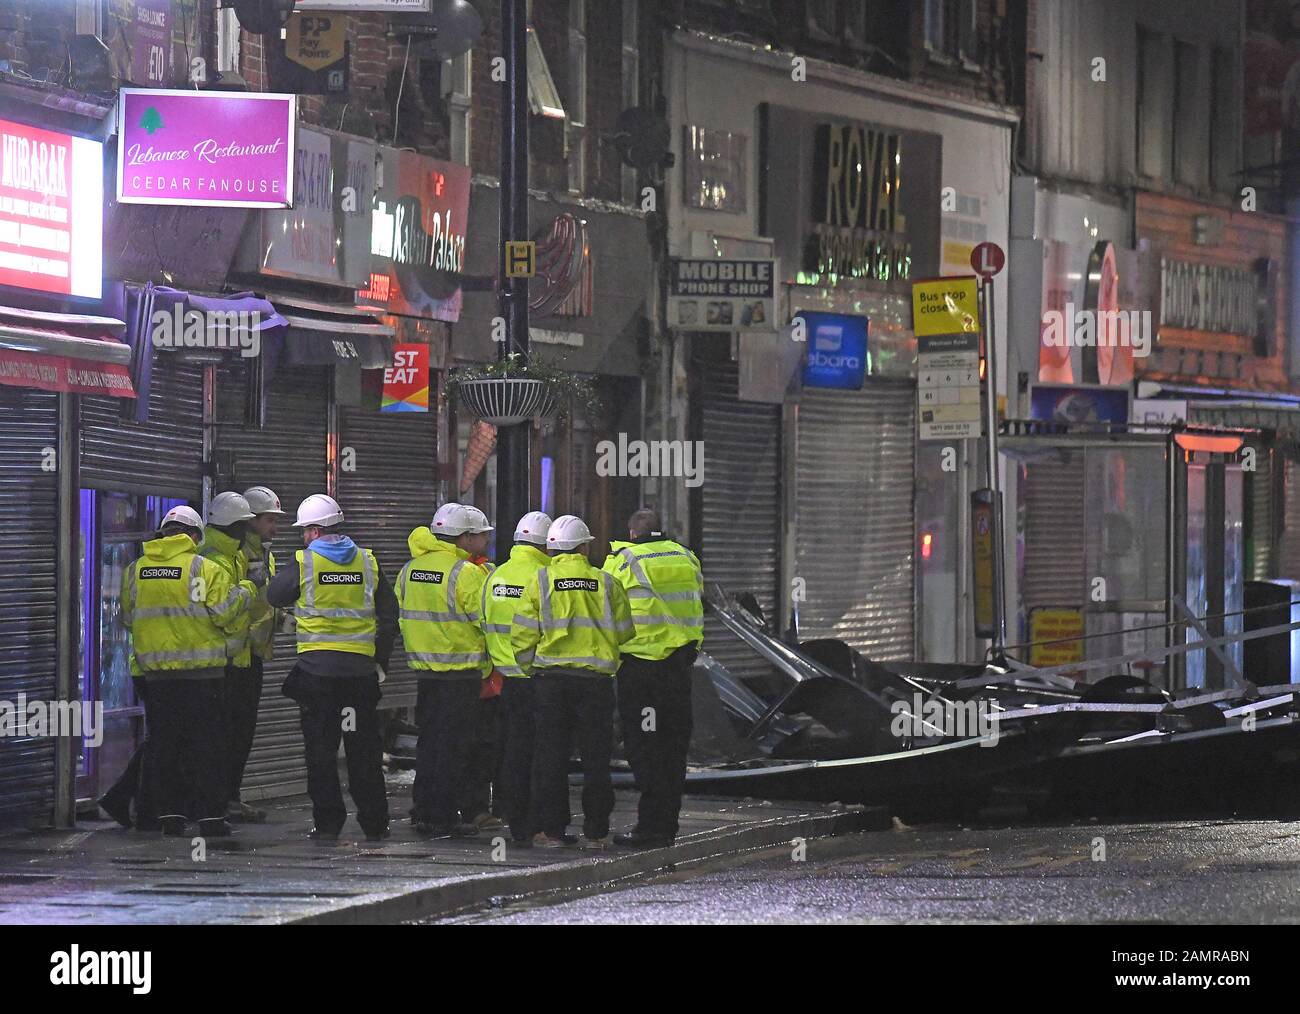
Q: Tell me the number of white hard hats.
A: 8